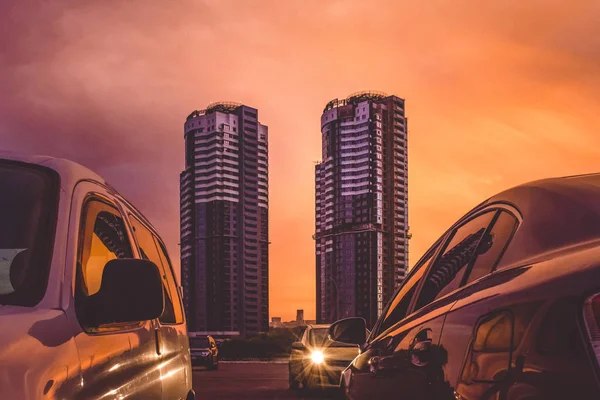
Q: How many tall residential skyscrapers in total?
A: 2